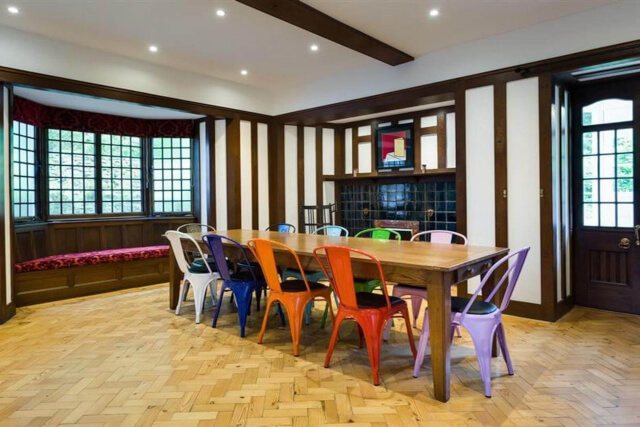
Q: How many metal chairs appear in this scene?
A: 10